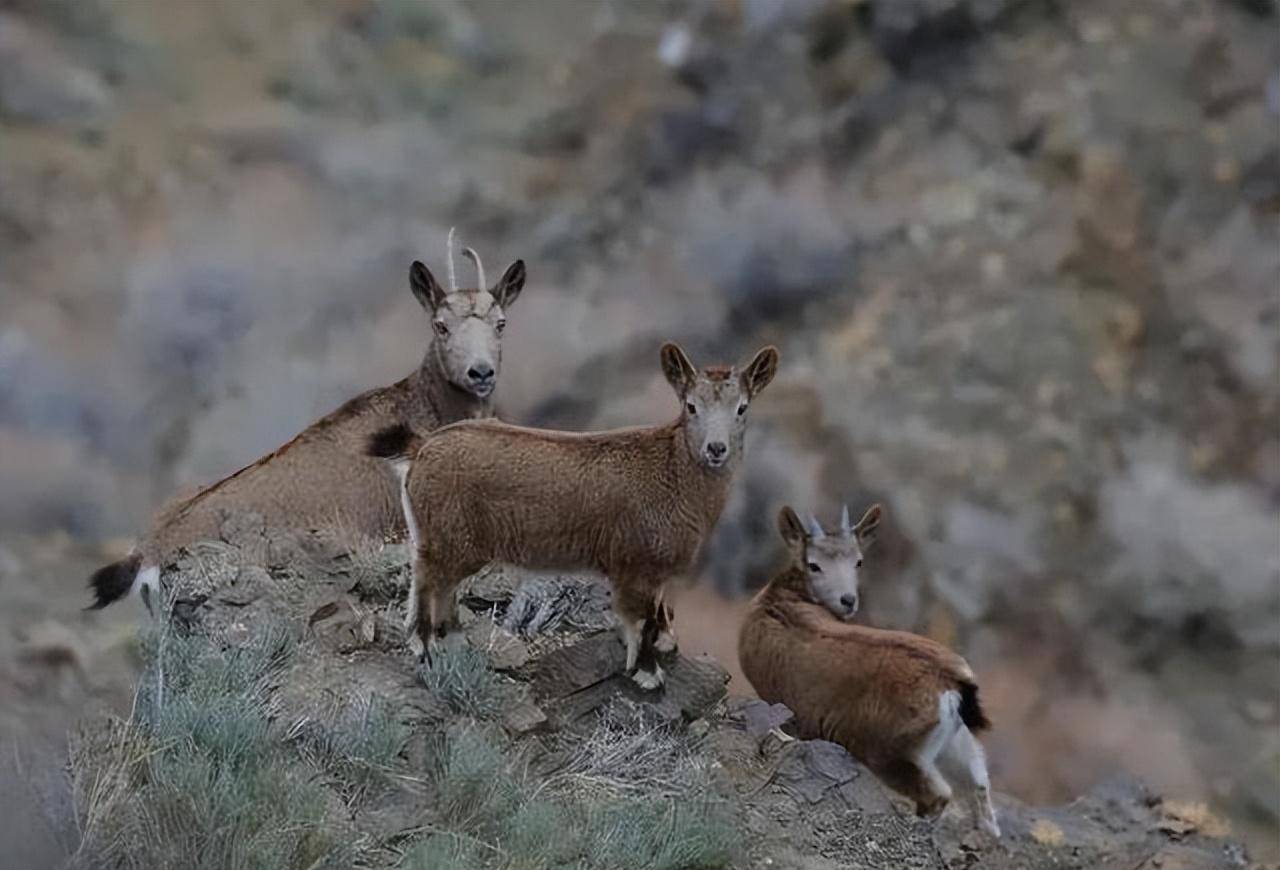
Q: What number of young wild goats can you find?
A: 2